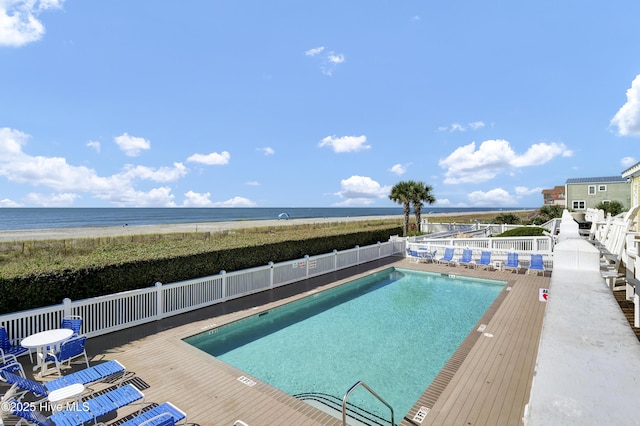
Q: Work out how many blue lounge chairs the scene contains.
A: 8